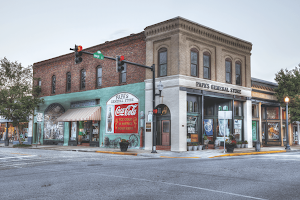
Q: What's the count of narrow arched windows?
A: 11